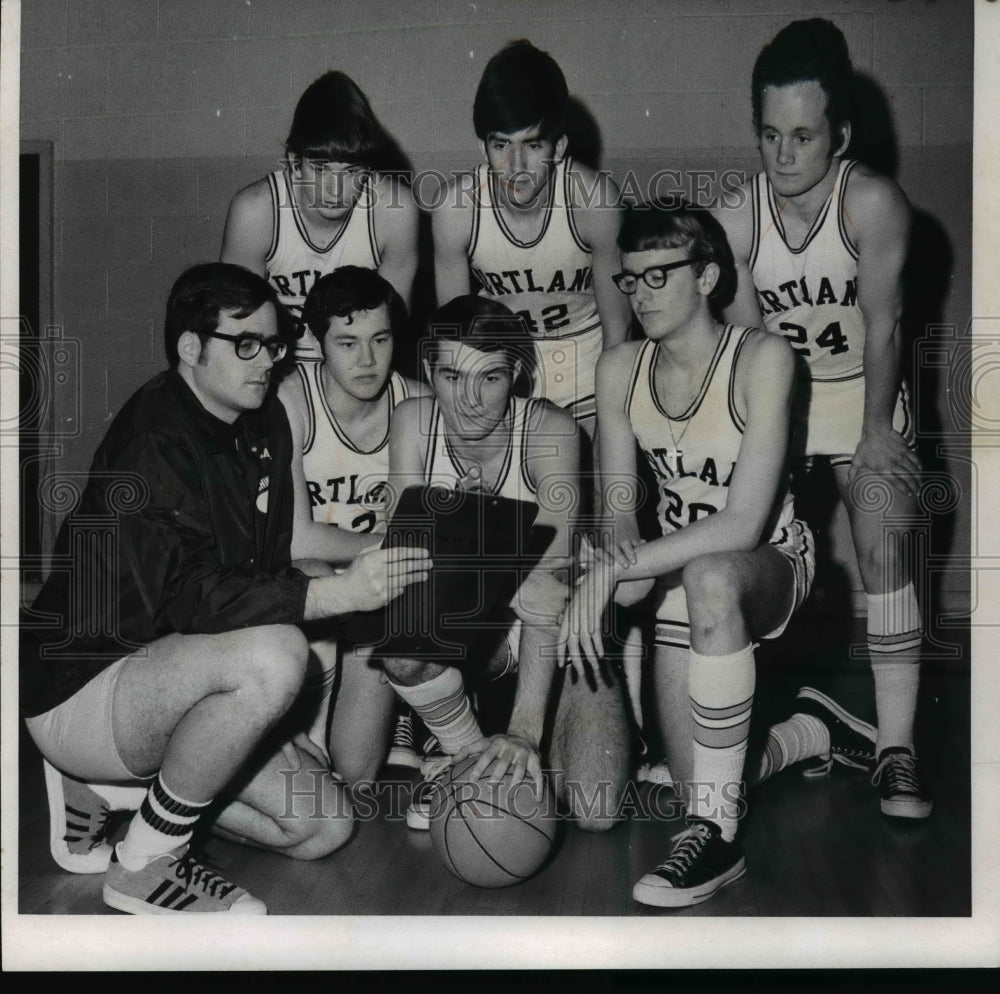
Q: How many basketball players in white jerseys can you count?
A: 6